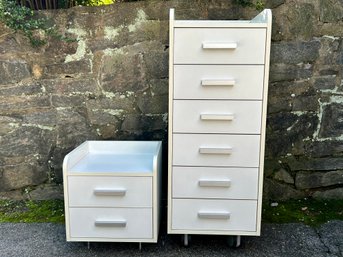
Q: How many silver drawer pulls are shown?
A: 8